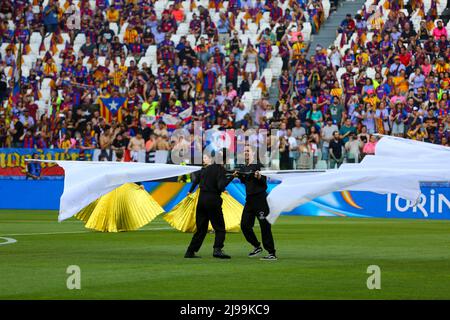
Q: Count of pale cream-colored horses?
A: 0